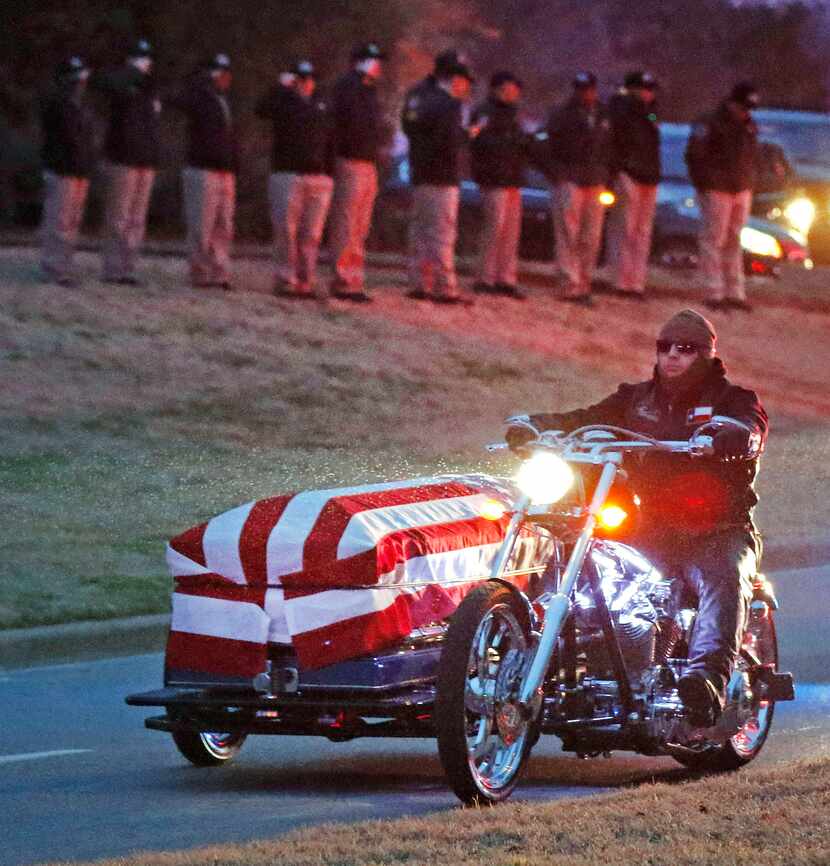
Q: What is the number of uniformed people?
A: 10